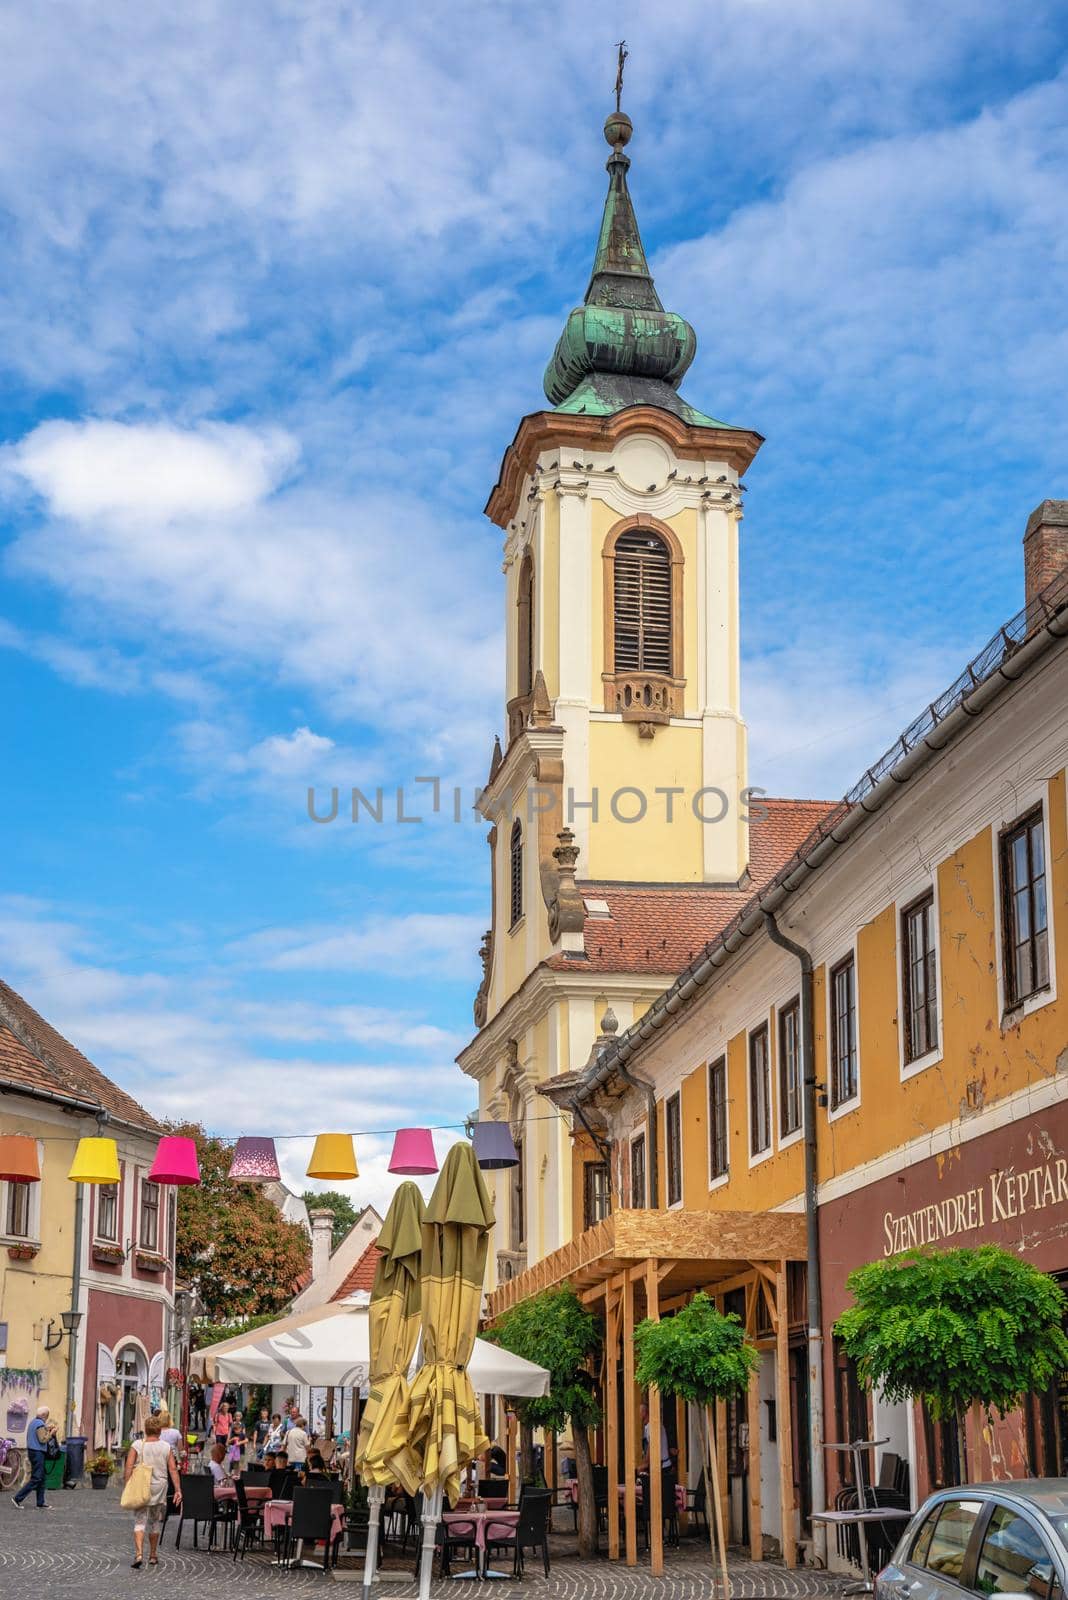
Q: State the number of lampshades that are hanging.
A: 7